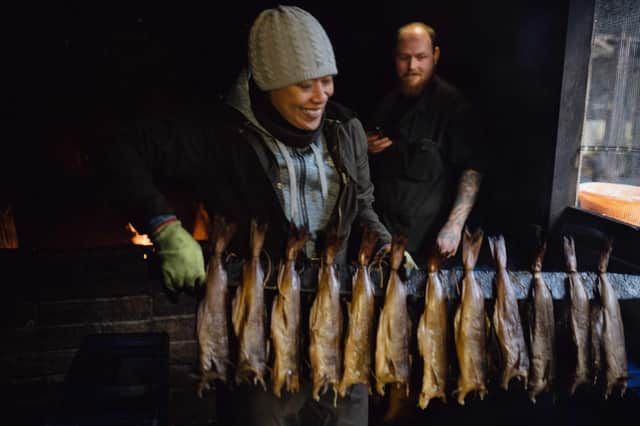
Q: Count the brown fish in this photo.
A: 12